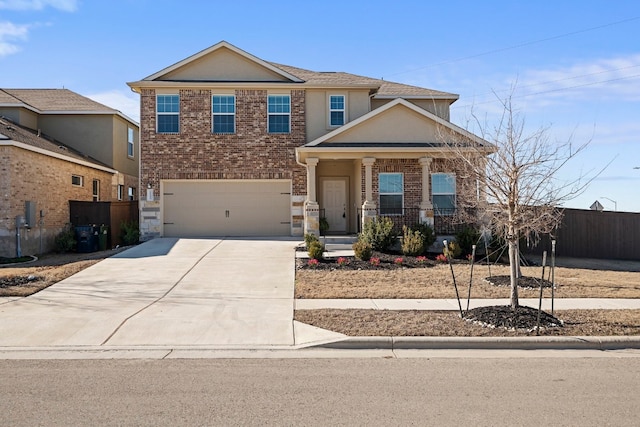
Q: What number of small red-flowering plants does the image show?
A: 7